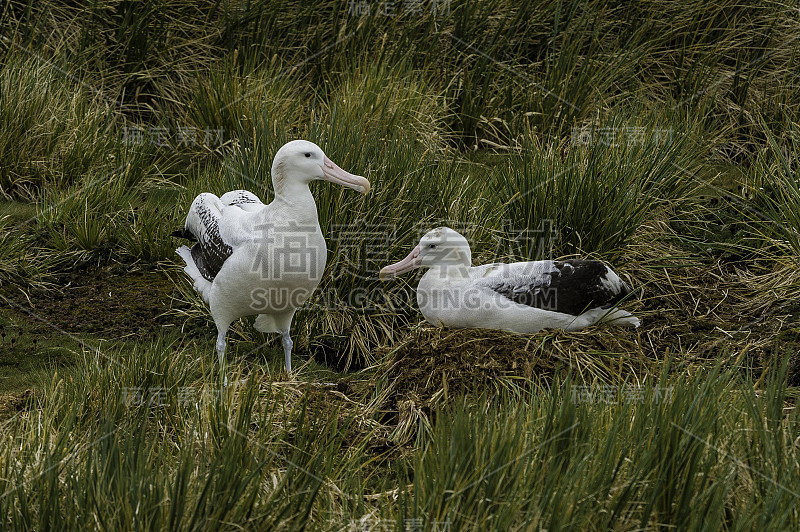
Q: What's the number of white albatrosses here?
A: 2